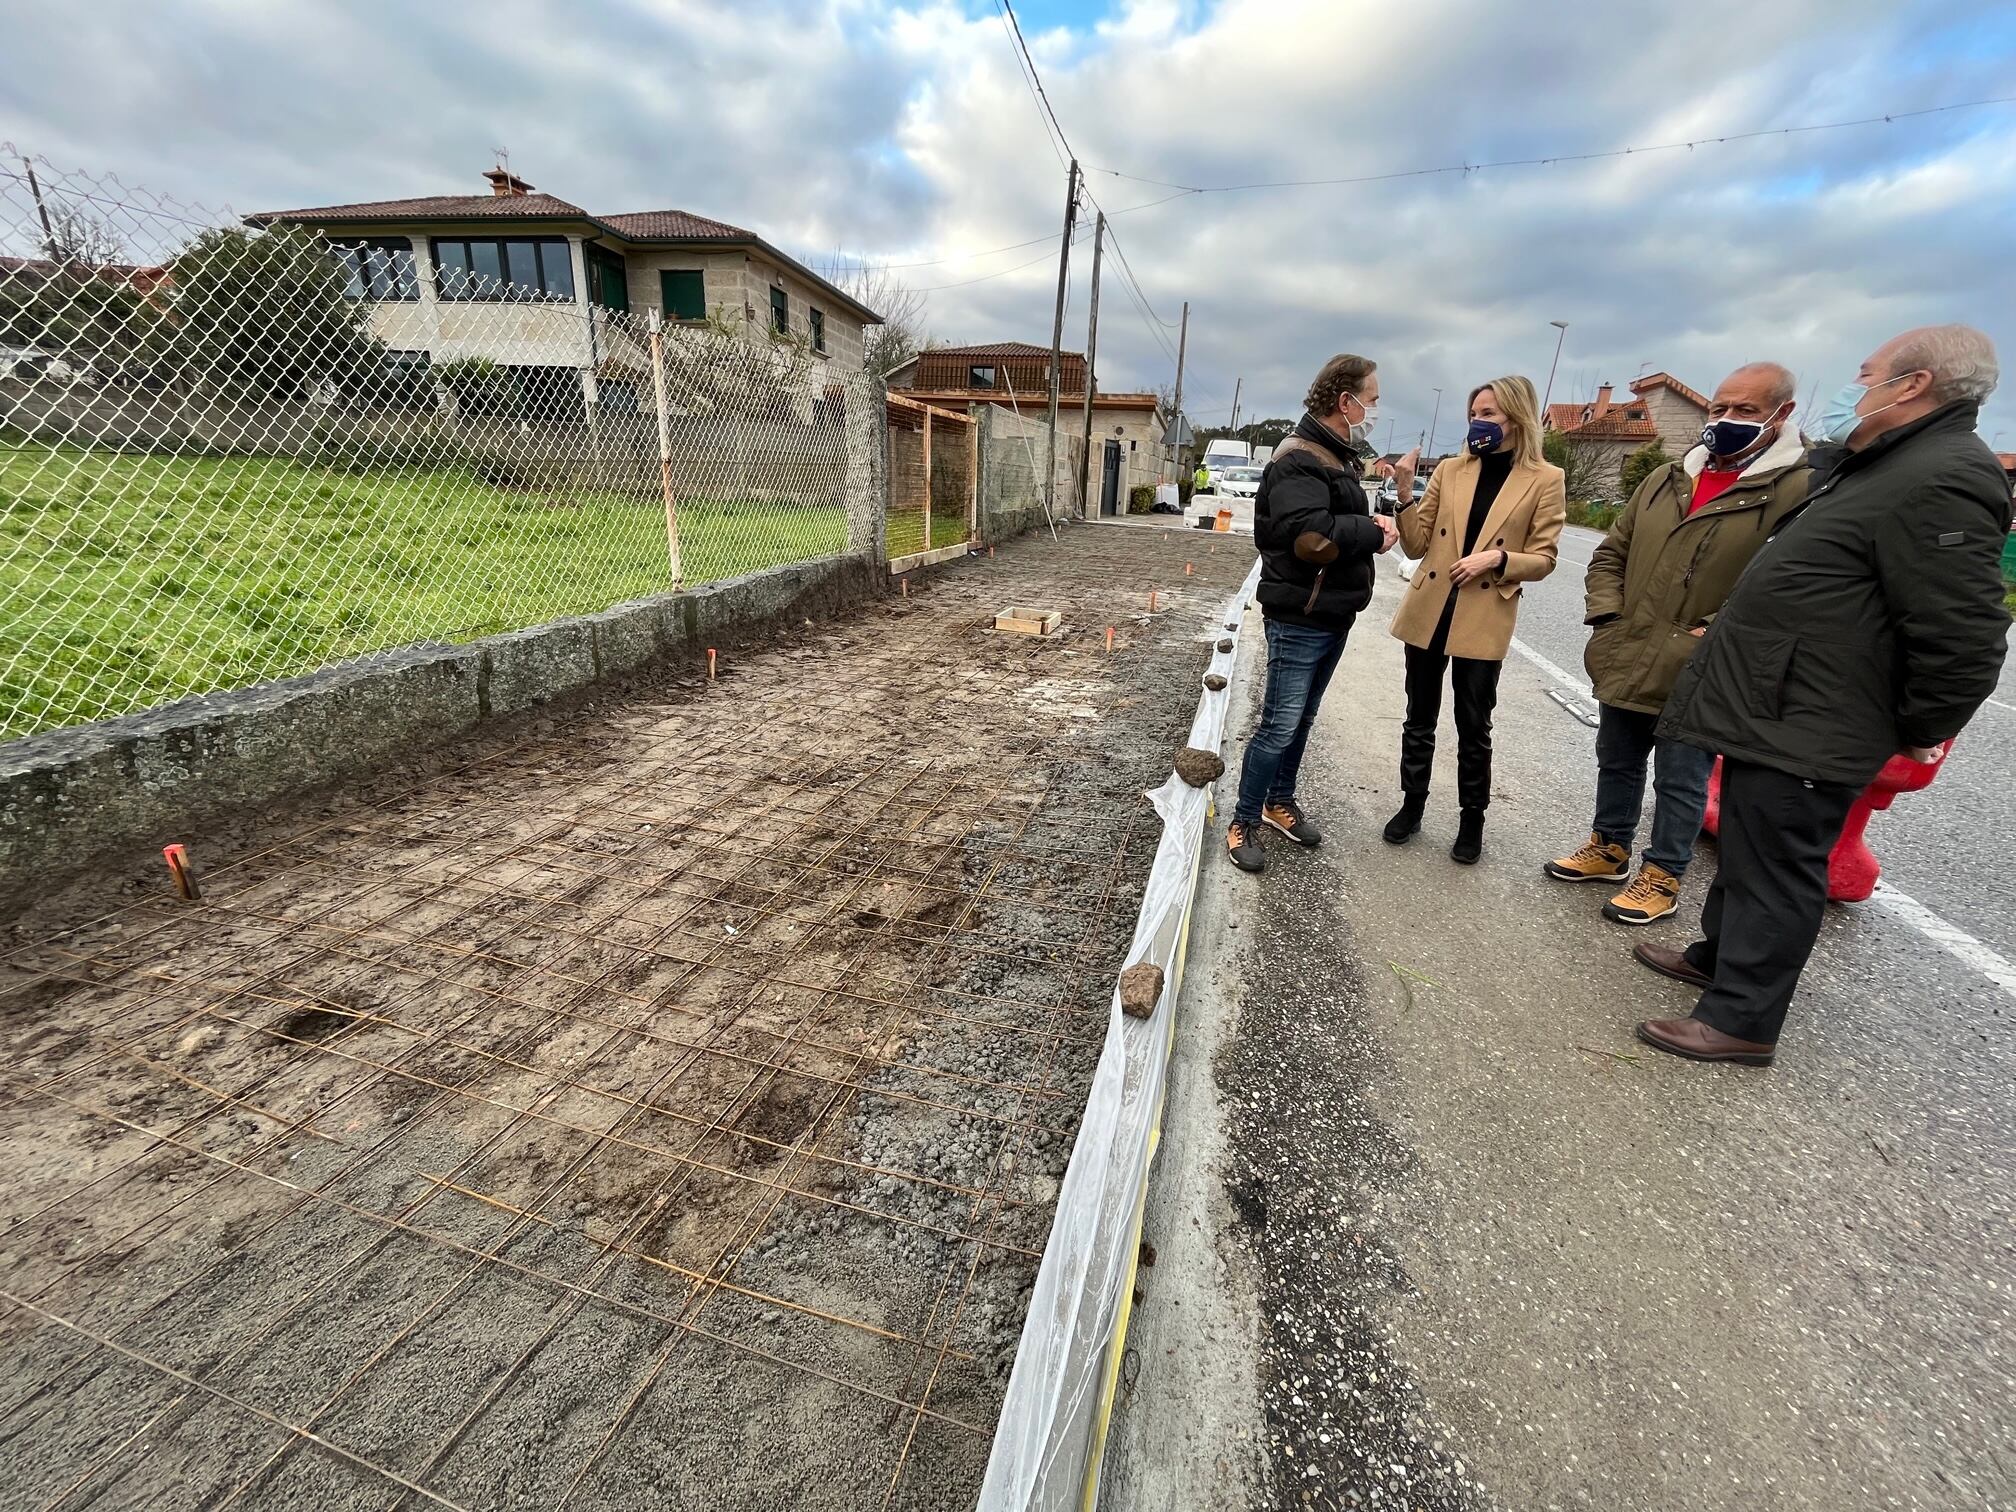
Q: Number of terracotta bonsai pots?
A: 0